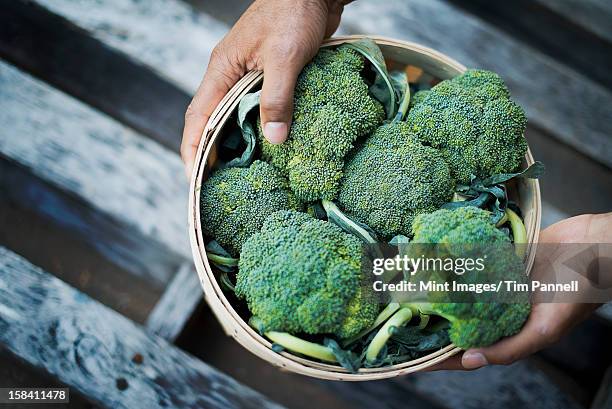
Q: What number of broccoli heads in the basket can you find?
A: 6